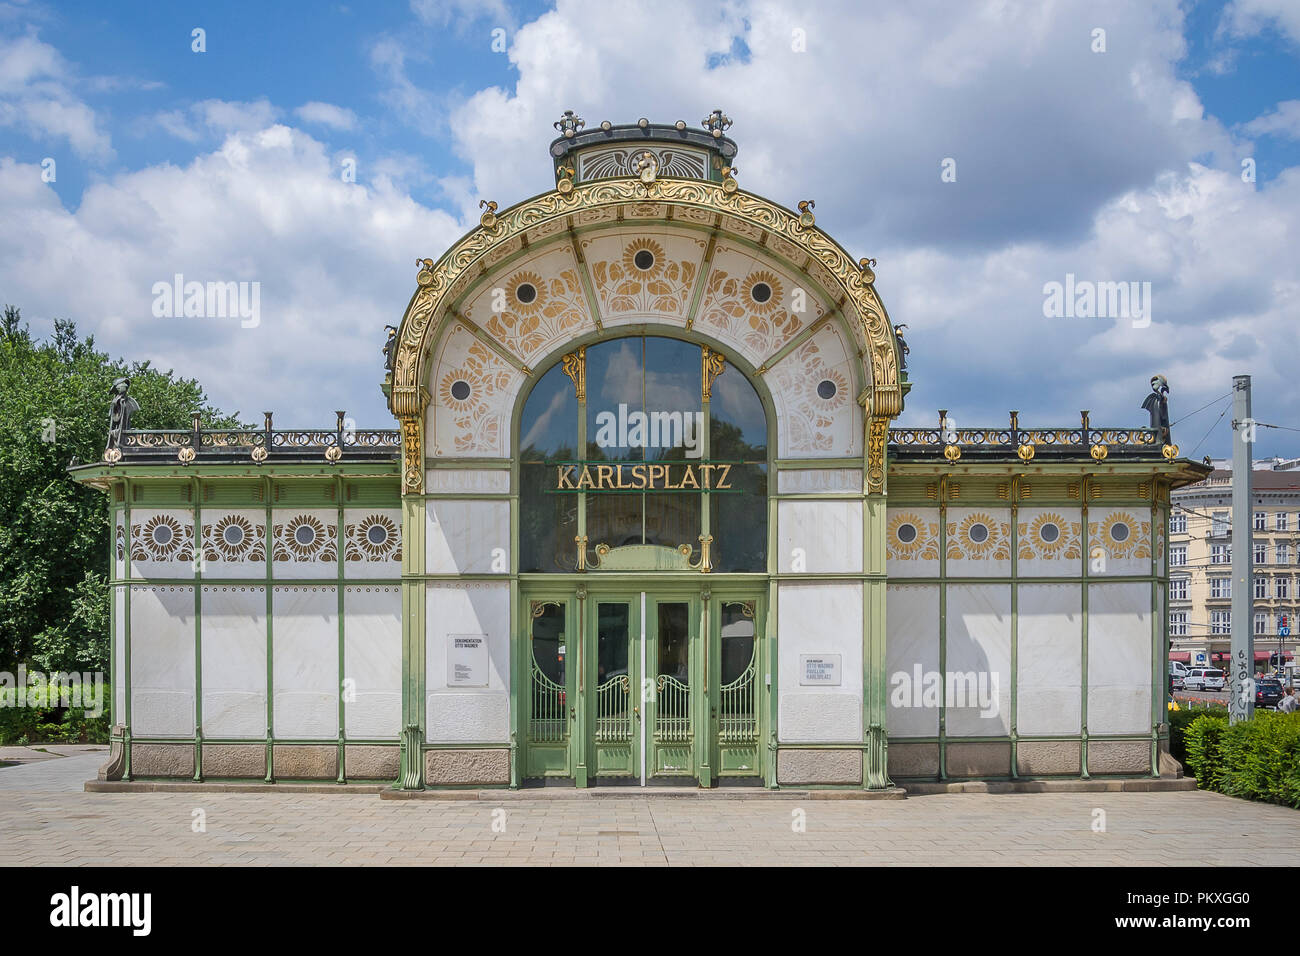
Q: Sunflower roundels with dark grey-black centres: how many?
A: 13